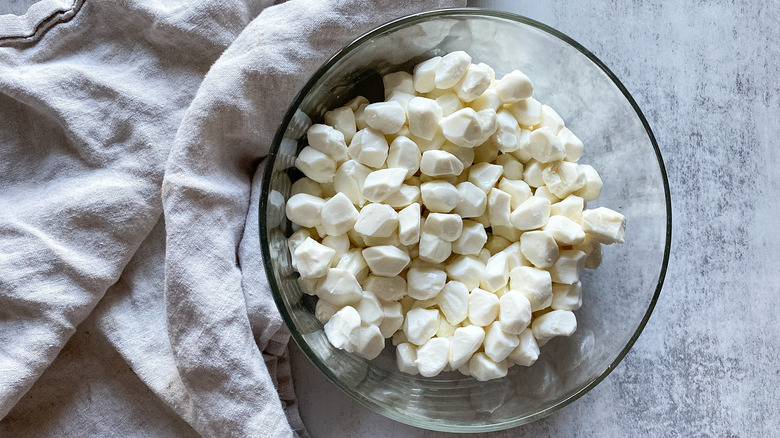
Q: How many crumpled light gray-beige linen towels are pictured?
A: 1